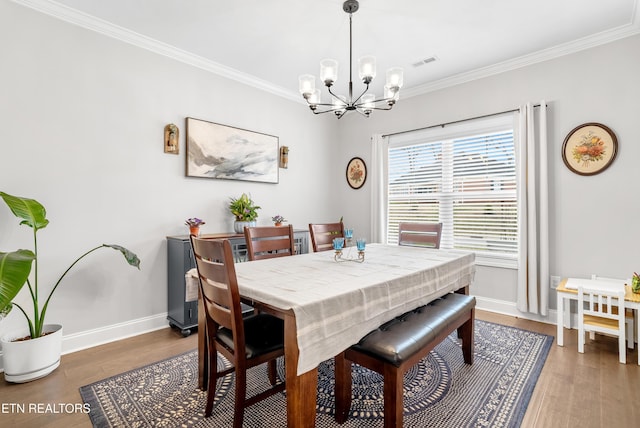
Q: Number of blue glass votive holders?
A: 3